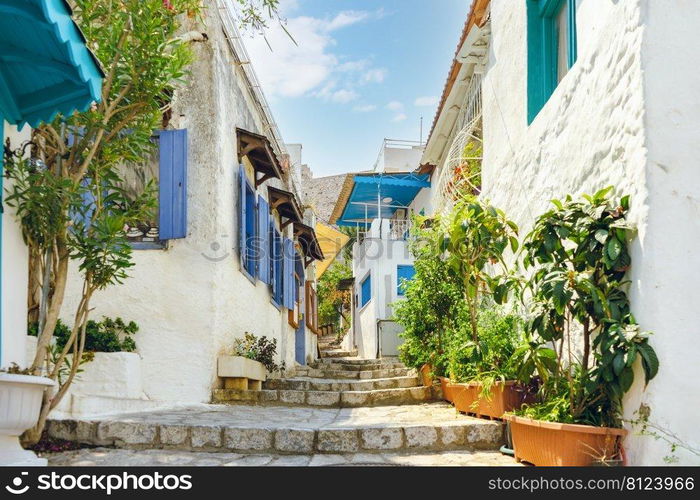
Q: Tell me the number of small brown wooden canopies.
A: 3